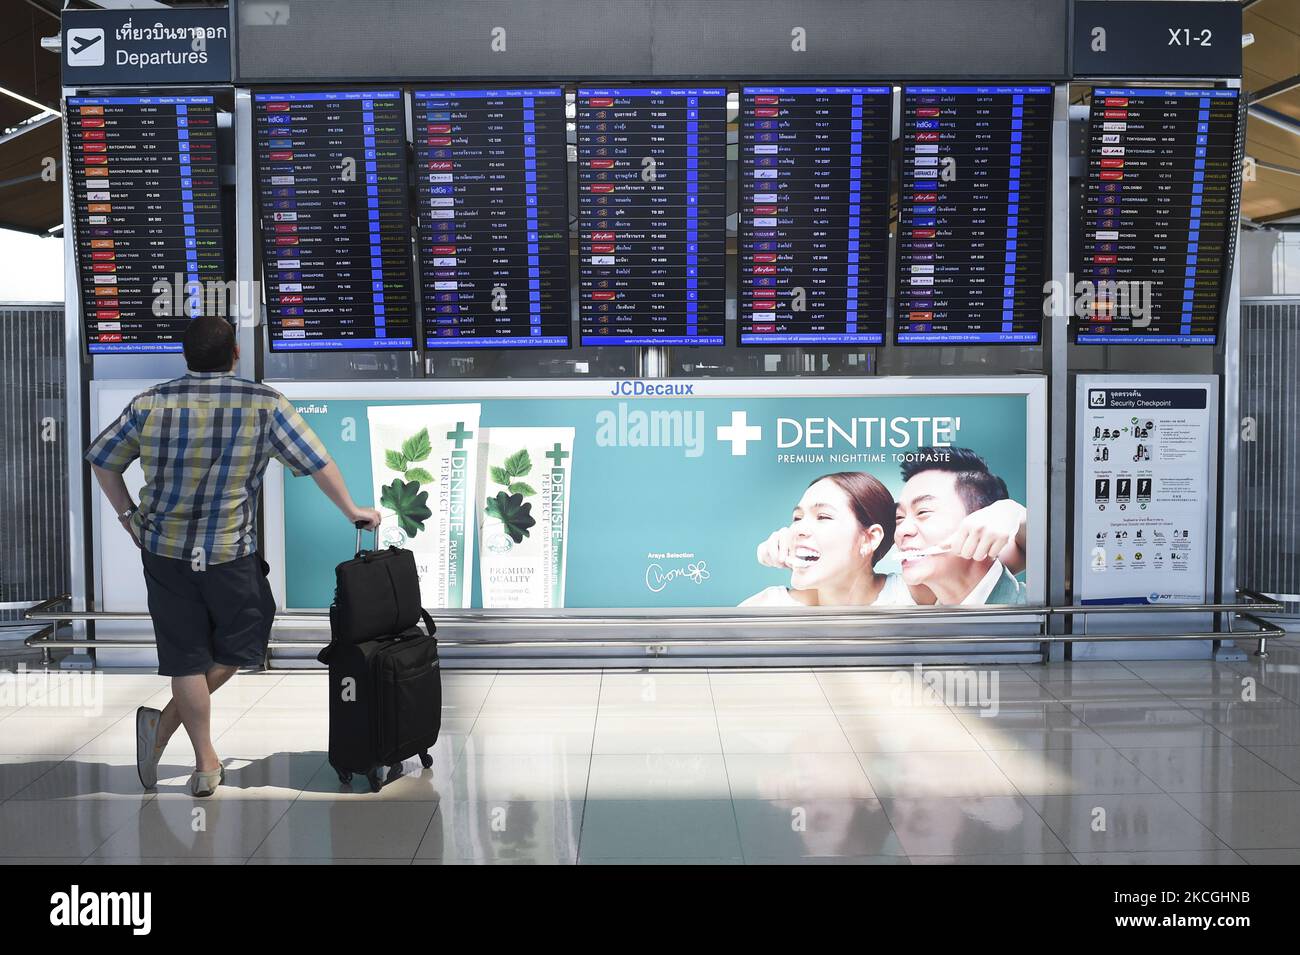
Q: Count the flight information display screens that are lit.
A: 7